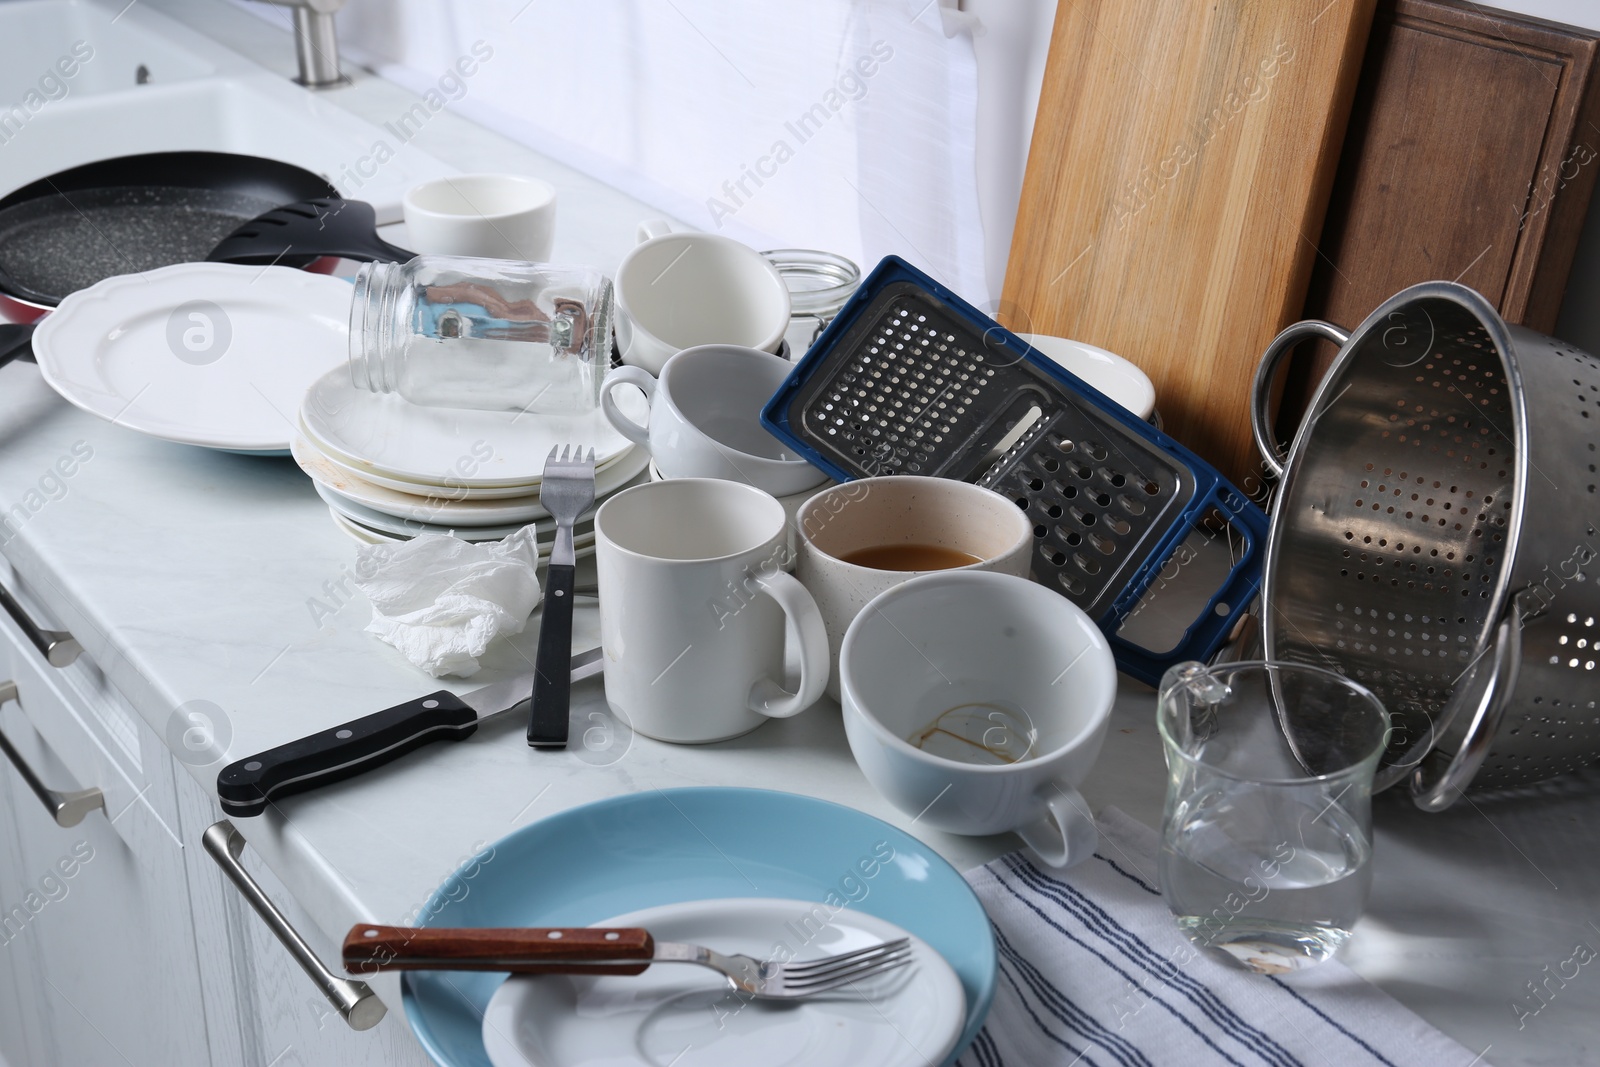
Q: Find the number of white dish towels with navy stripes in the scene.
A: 1